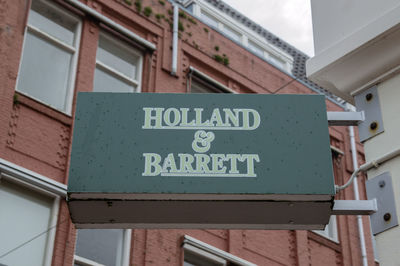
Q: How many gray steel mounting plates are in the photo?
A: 2